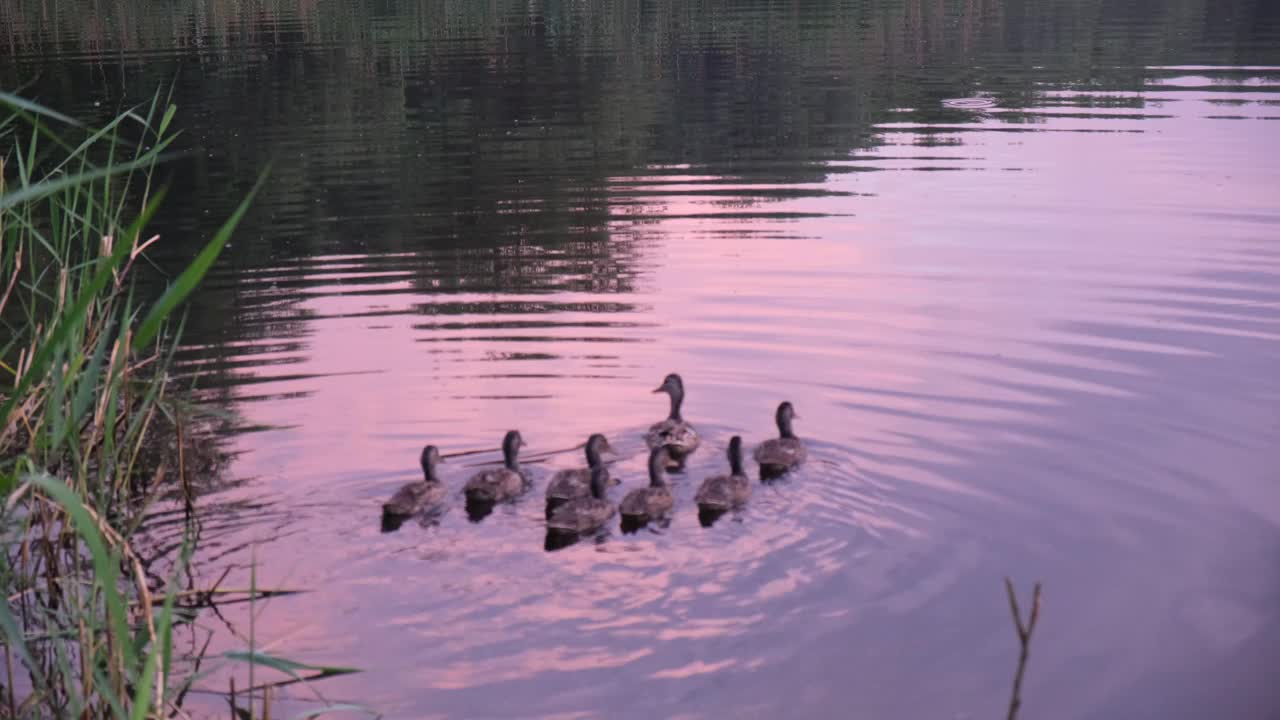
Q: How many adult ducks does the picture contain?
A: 1